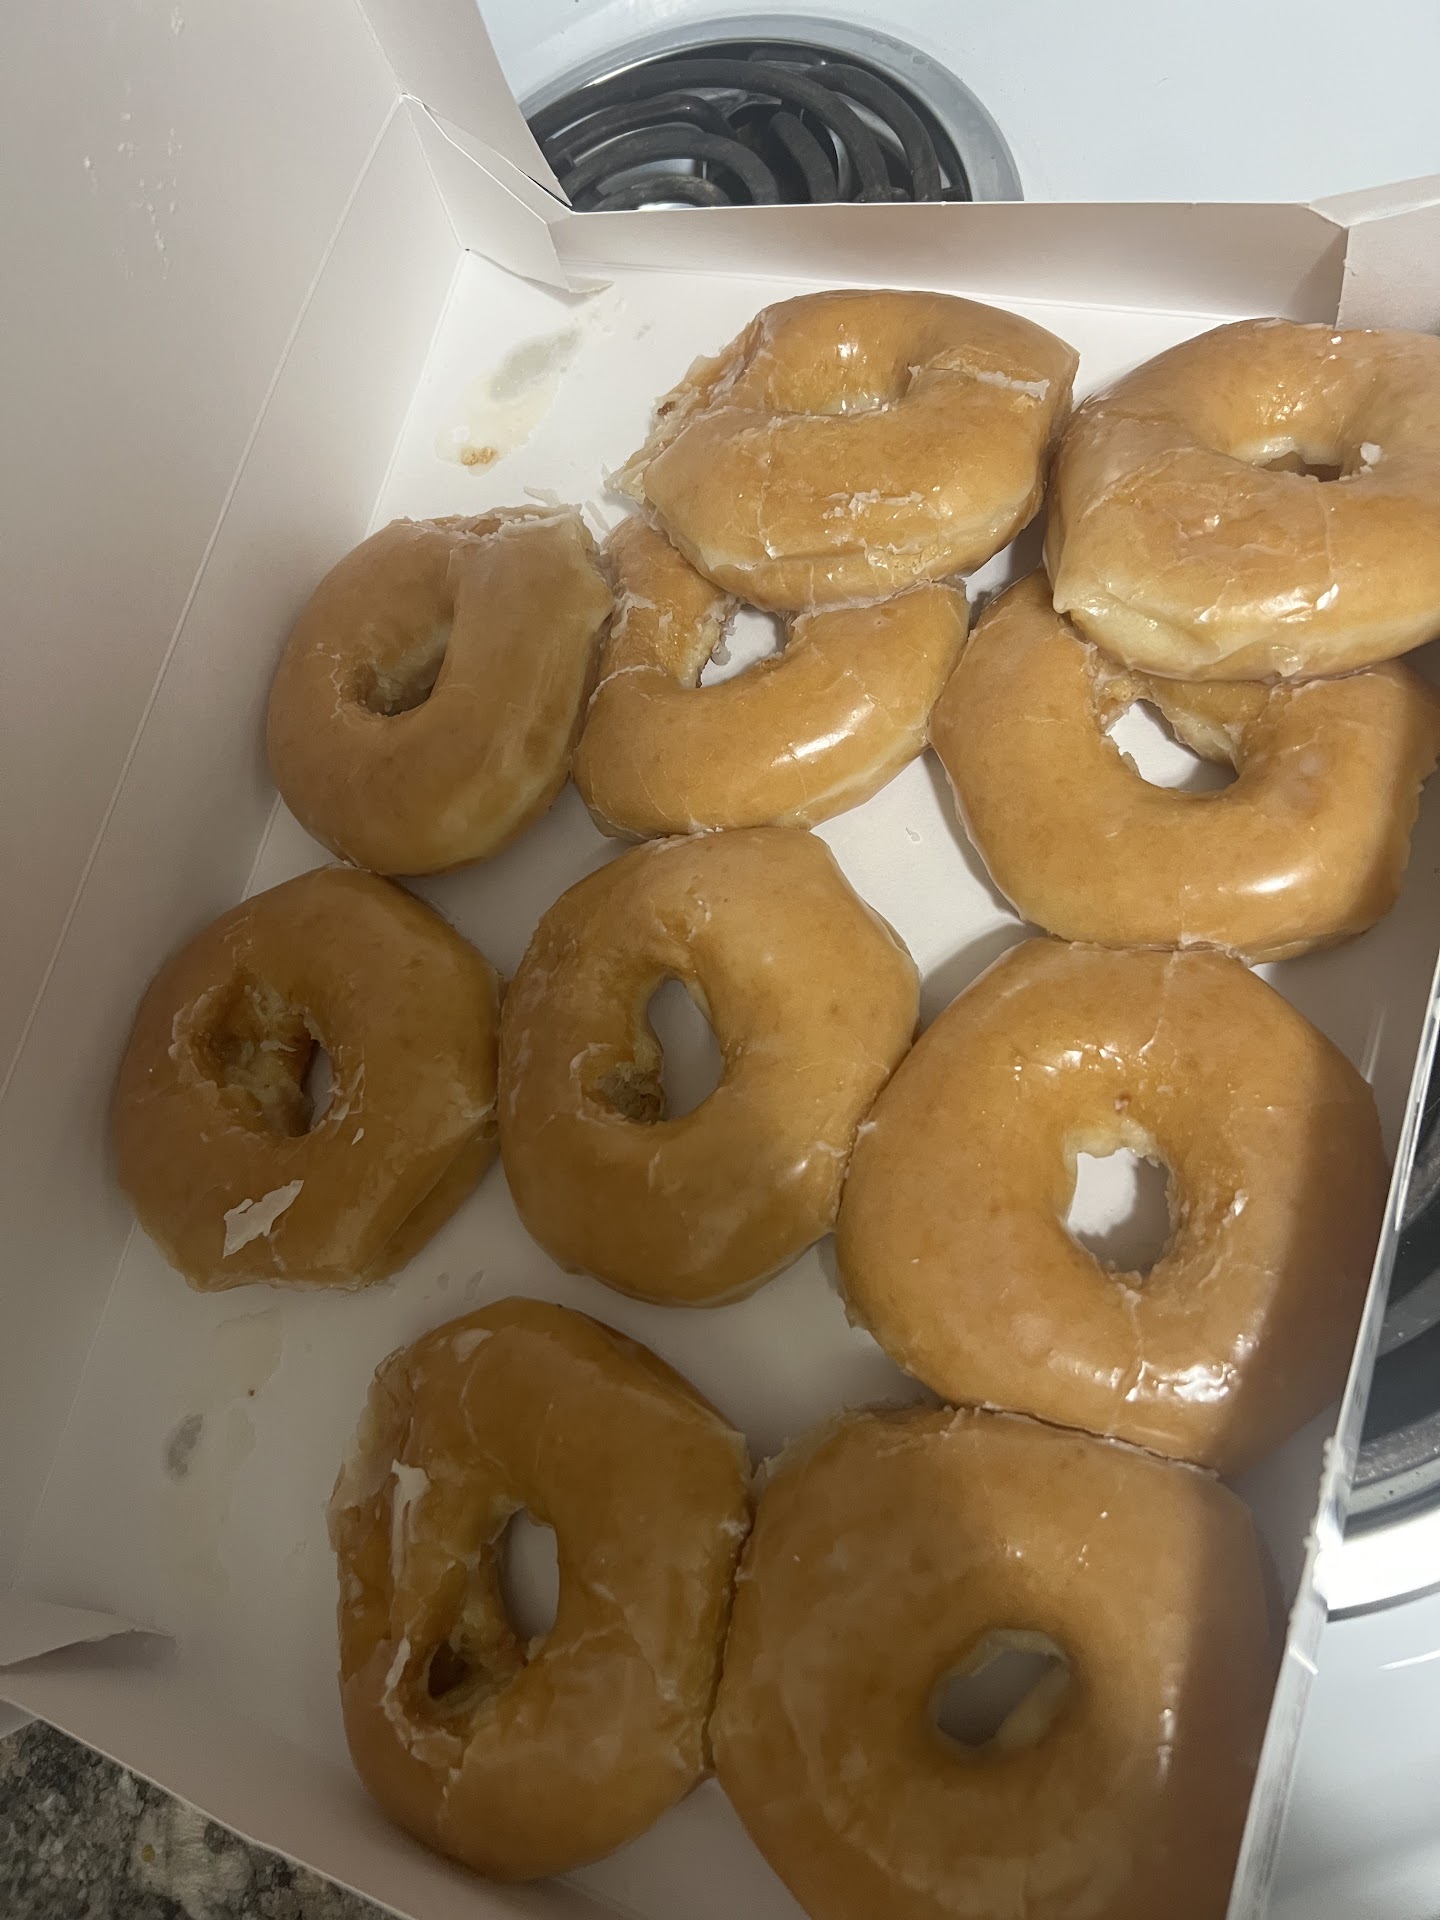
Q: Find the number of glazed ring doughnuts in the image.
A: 10